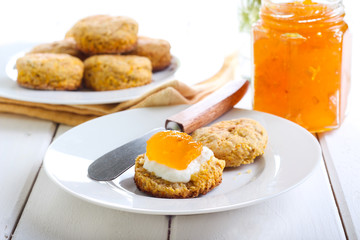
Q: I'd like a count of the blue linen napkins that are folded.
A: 0